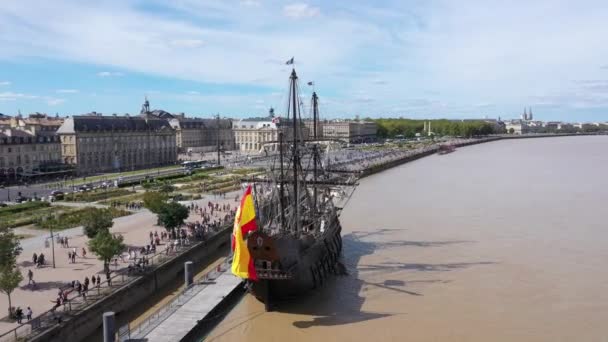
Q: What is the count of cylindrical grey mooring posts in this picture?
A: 2